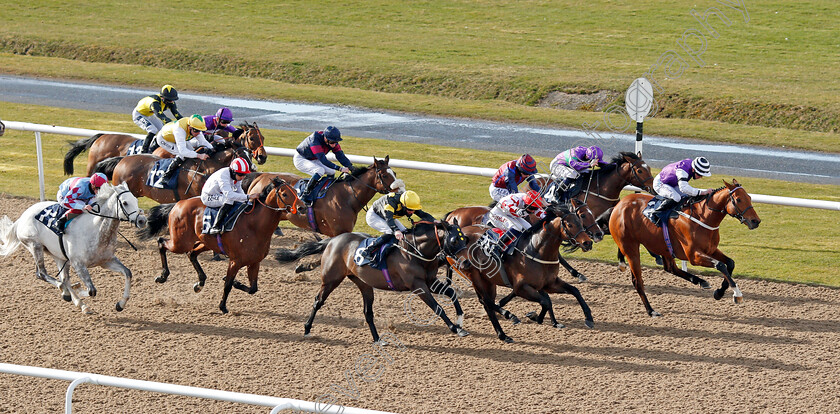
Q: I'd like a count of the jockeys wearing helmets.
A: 11